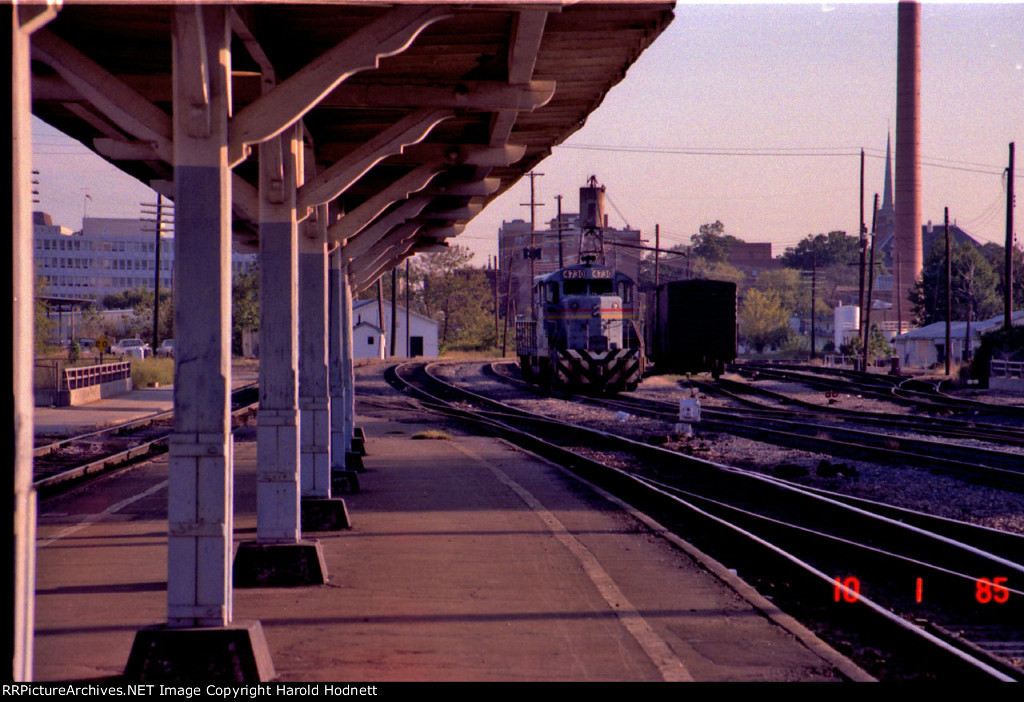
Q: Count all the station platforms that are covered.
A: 1